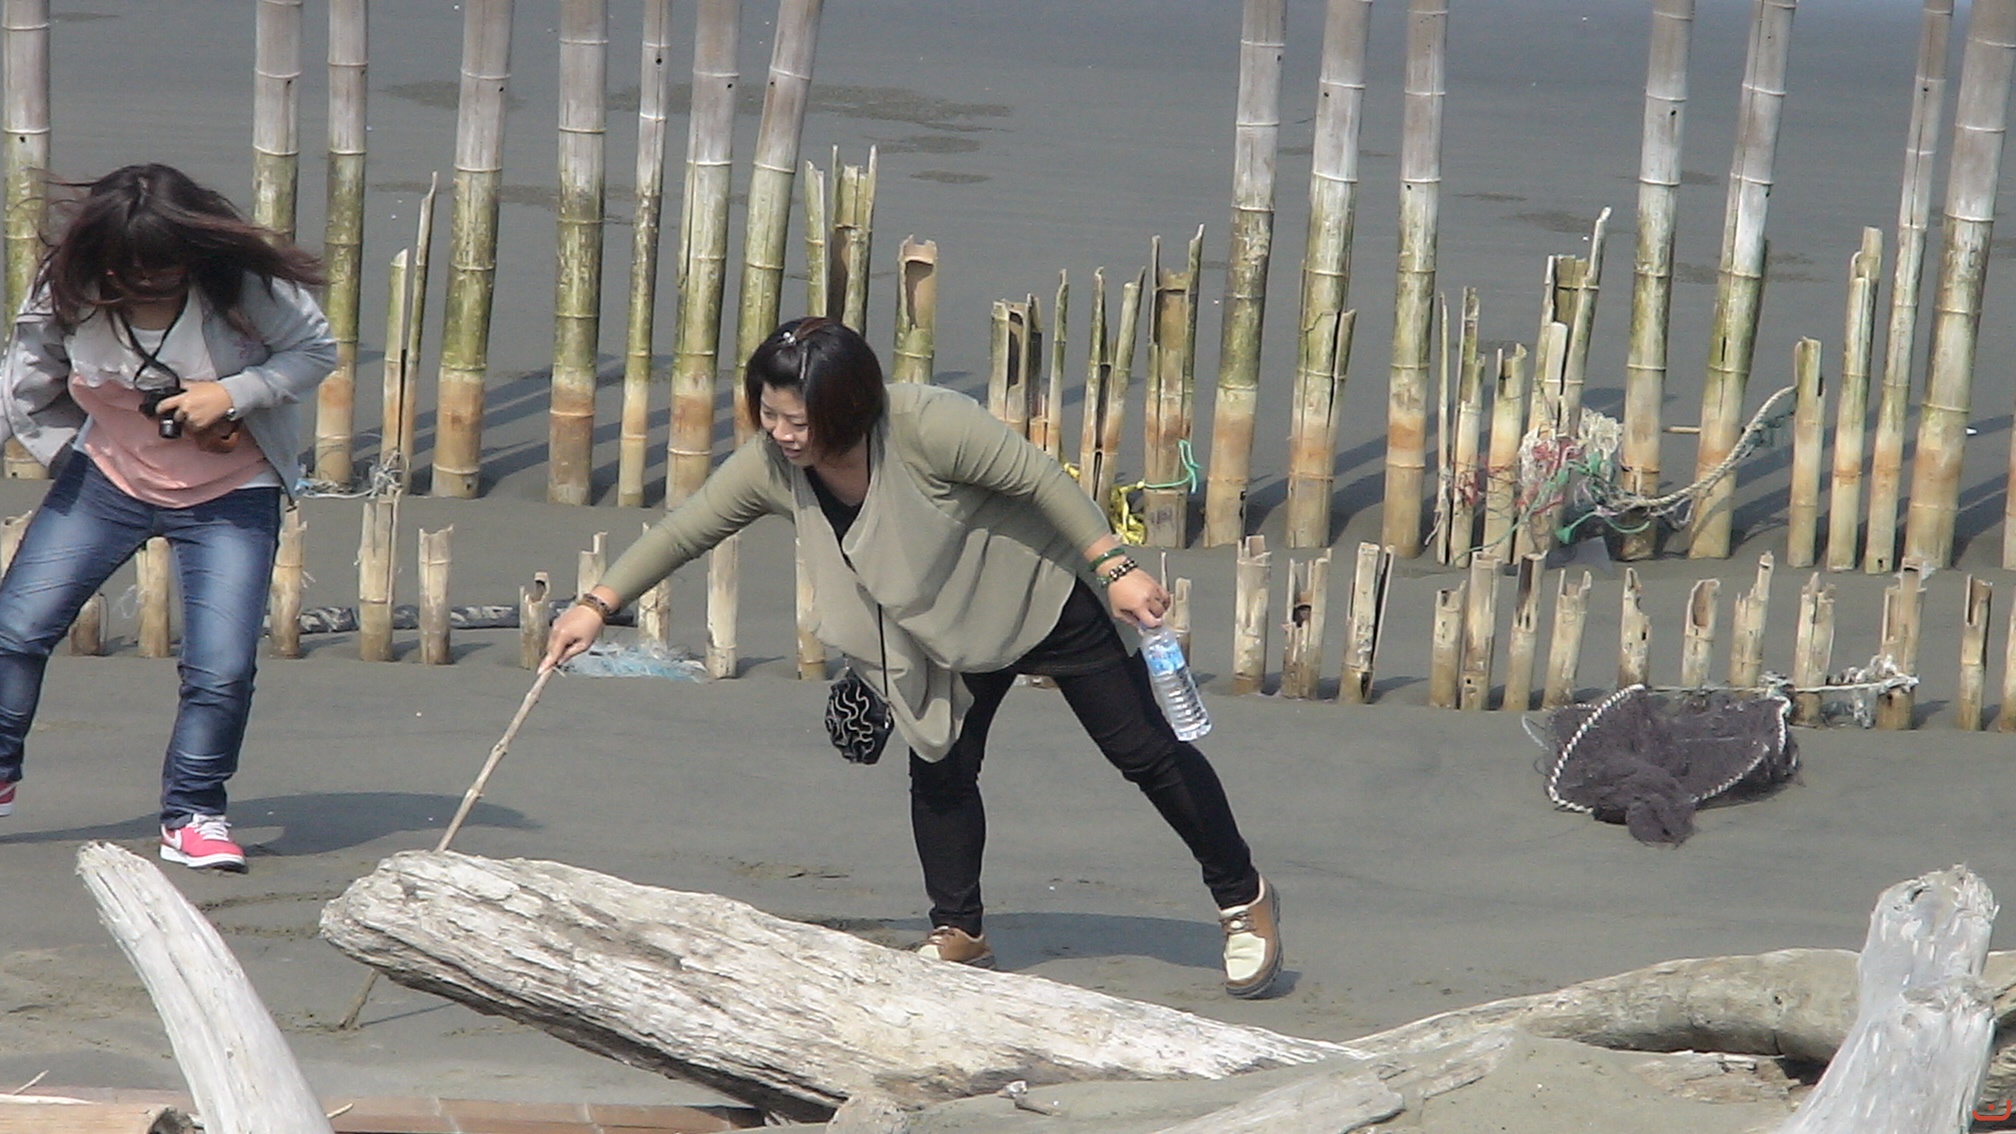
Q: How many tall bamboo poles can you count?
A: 15